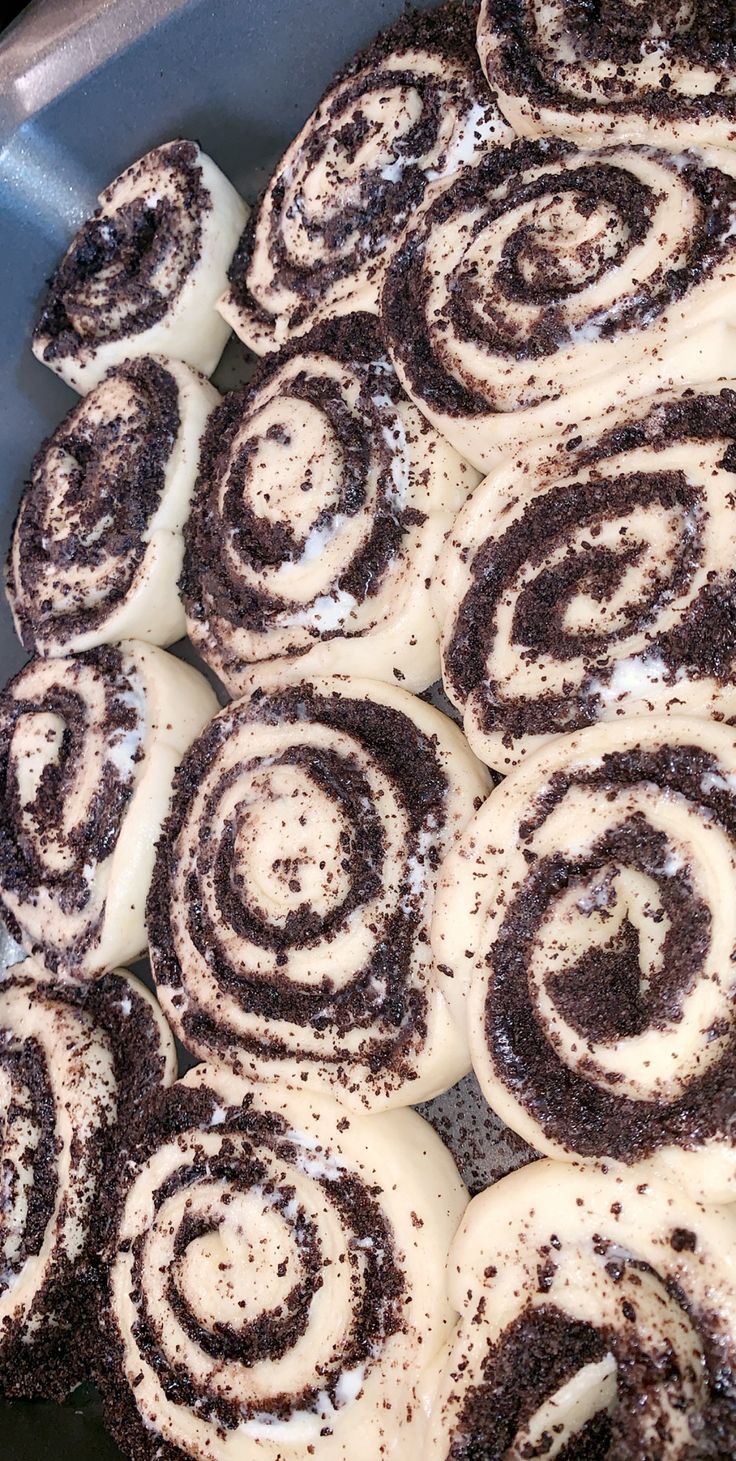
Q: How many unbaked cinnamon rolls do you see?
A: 13